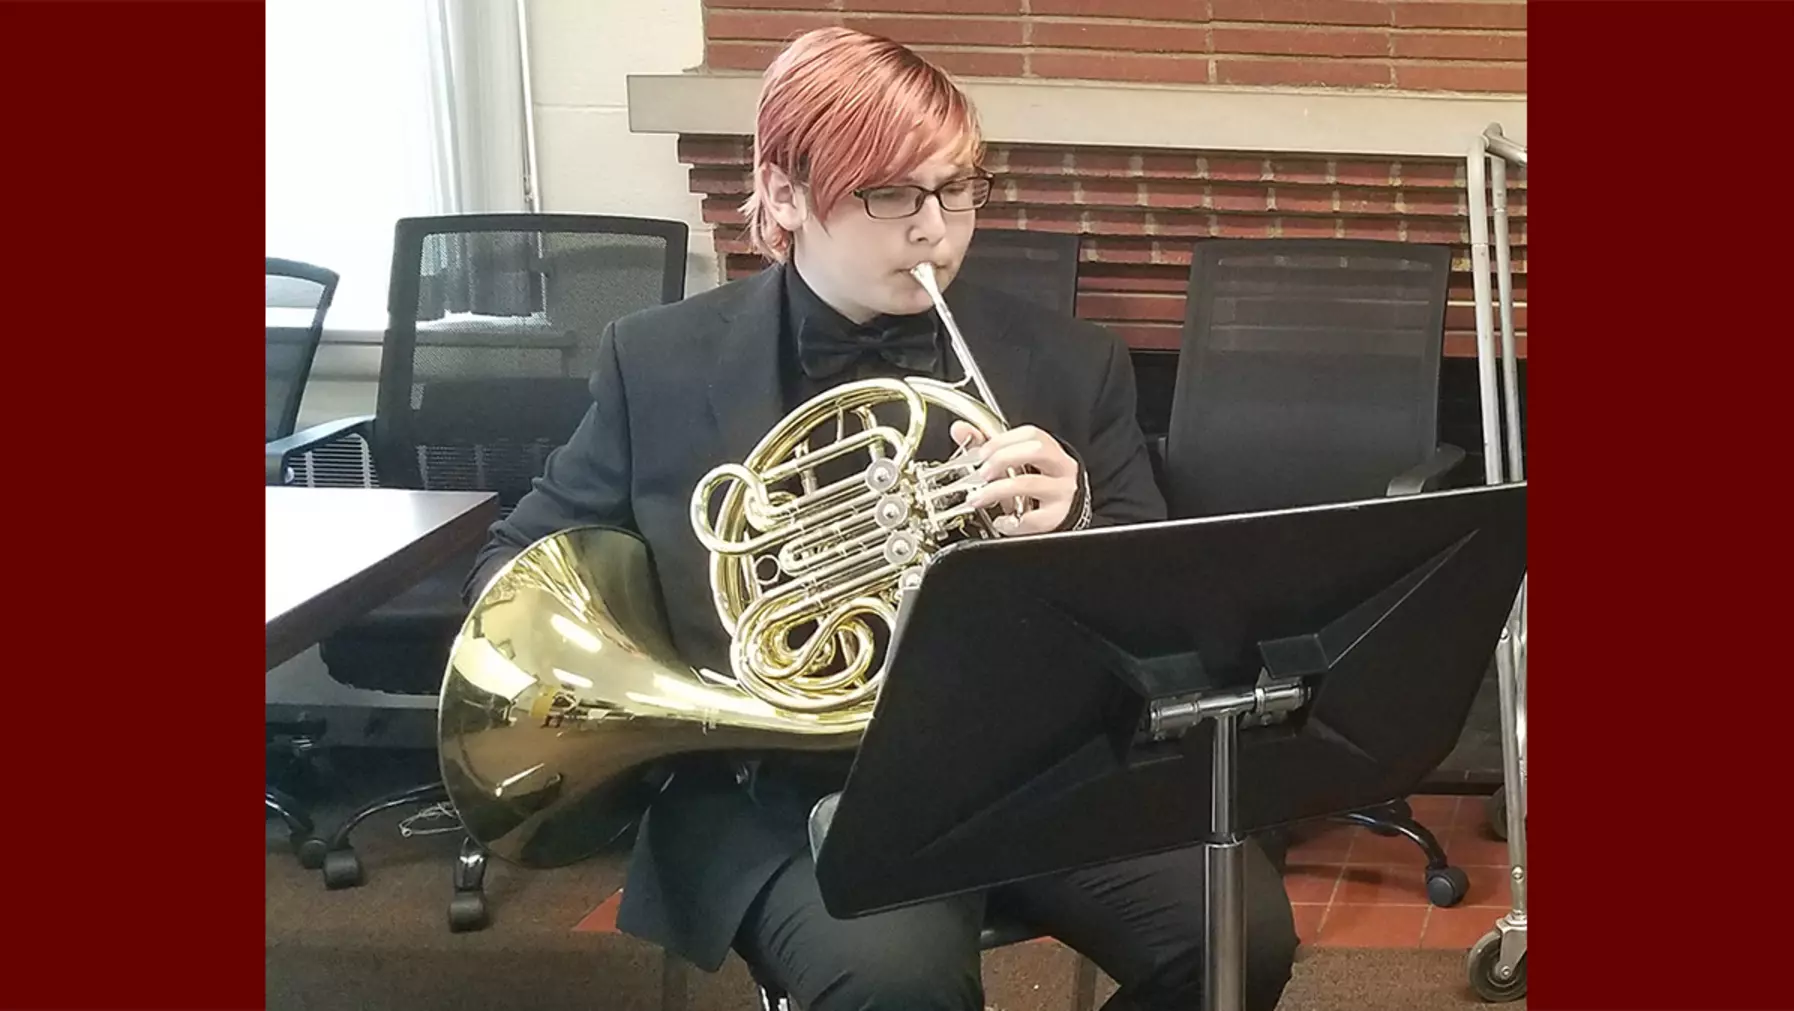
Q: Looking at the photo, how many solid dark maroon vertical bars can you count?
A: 2